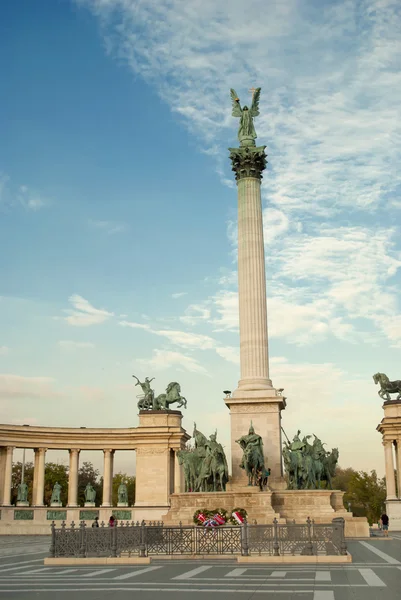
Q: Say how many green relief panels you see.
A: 4